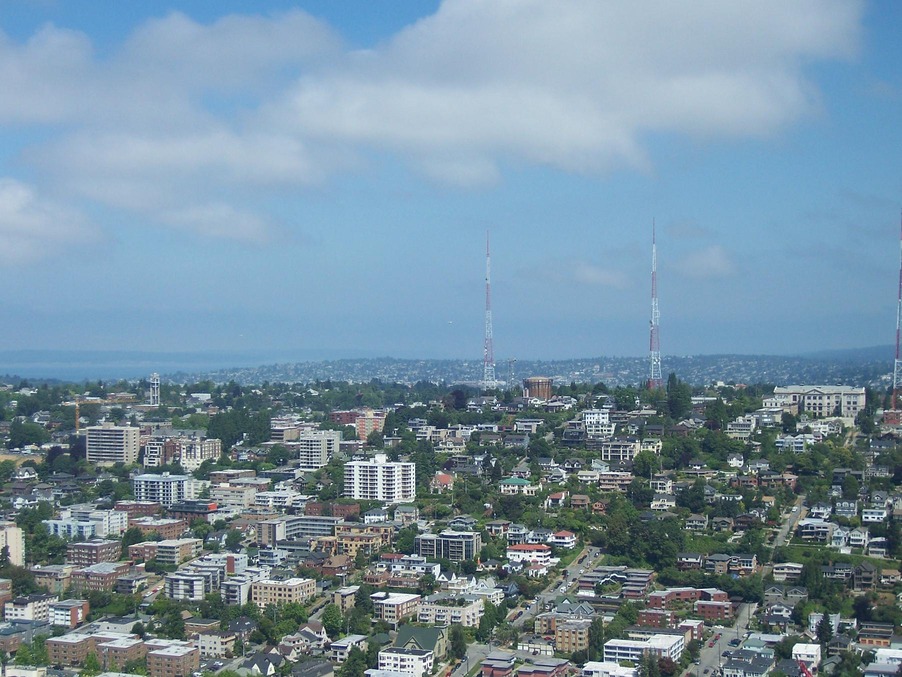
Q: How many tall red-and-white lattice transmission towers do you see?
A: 3